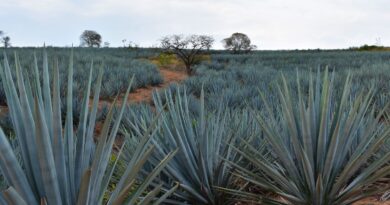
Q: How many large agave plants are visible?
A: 3